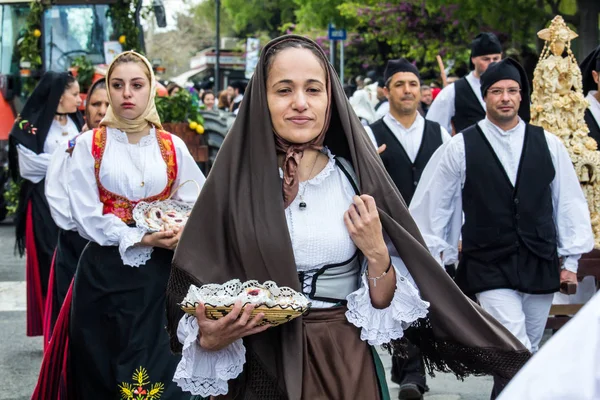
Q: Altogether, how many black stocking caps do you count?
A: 4